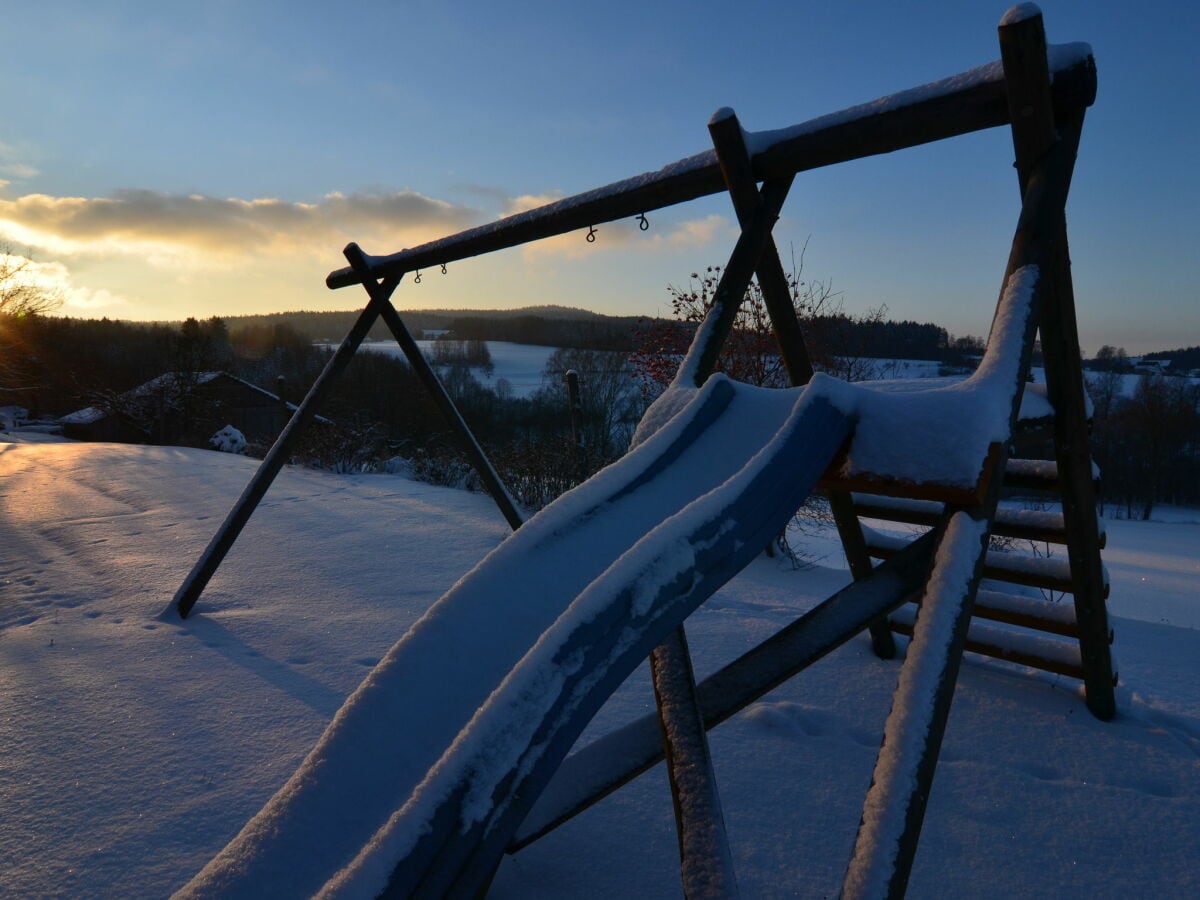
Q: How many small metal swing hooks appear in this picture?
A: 4